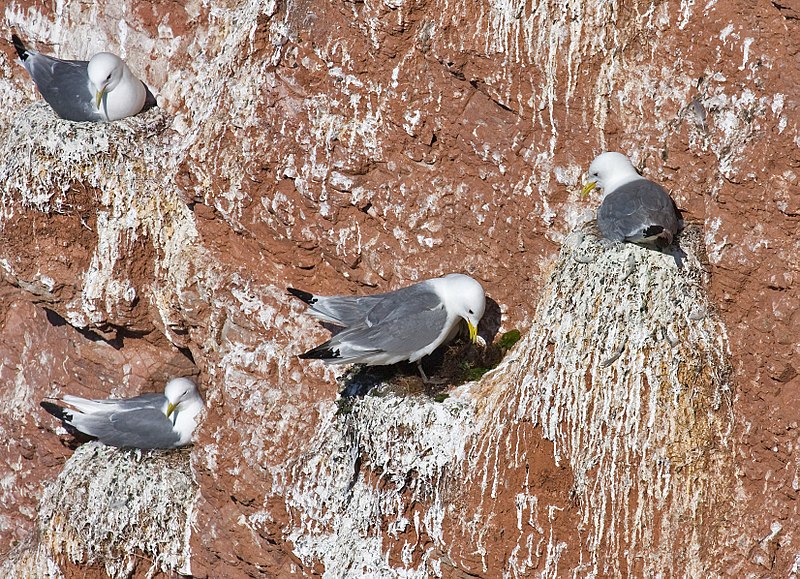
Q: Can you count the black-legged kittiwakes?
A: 4